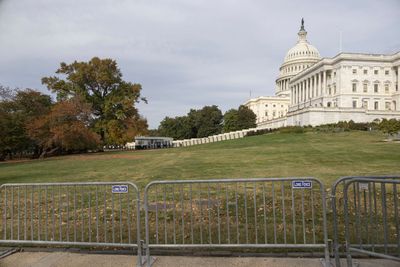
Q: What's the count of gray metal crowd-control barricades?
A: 4